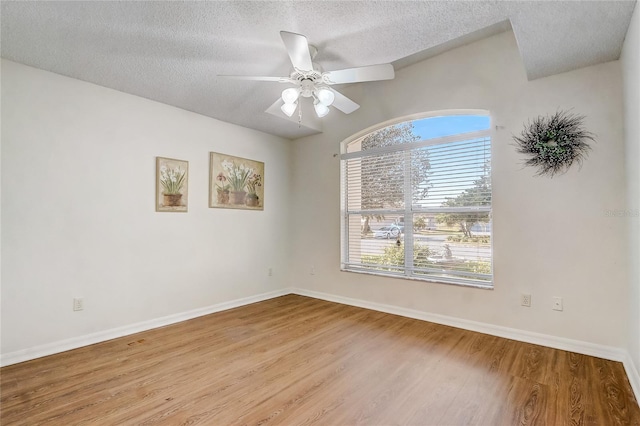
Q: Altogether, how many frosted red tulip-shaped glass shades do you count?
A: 0